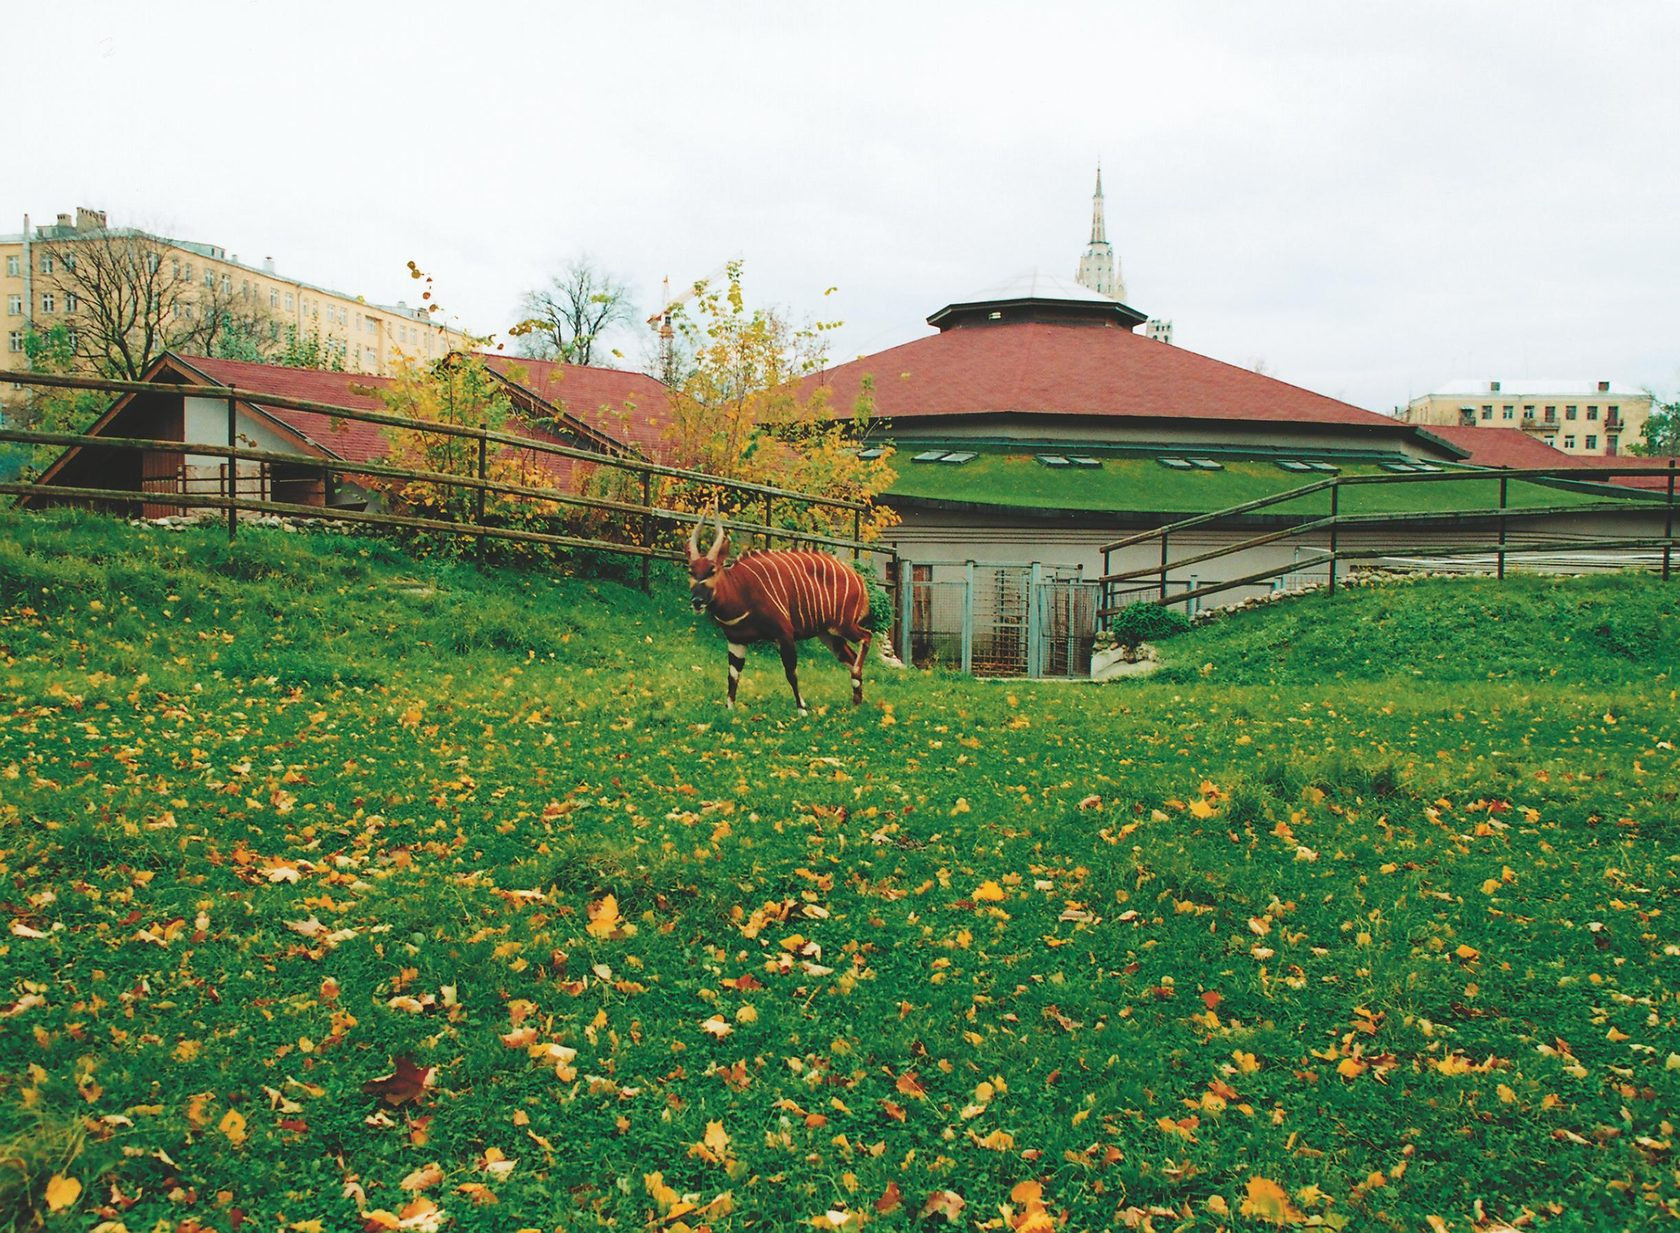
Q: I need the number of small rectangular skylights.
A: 11